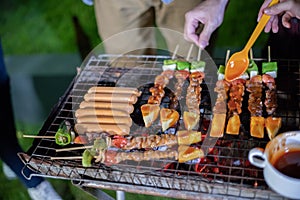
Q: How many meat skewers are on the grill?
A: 10